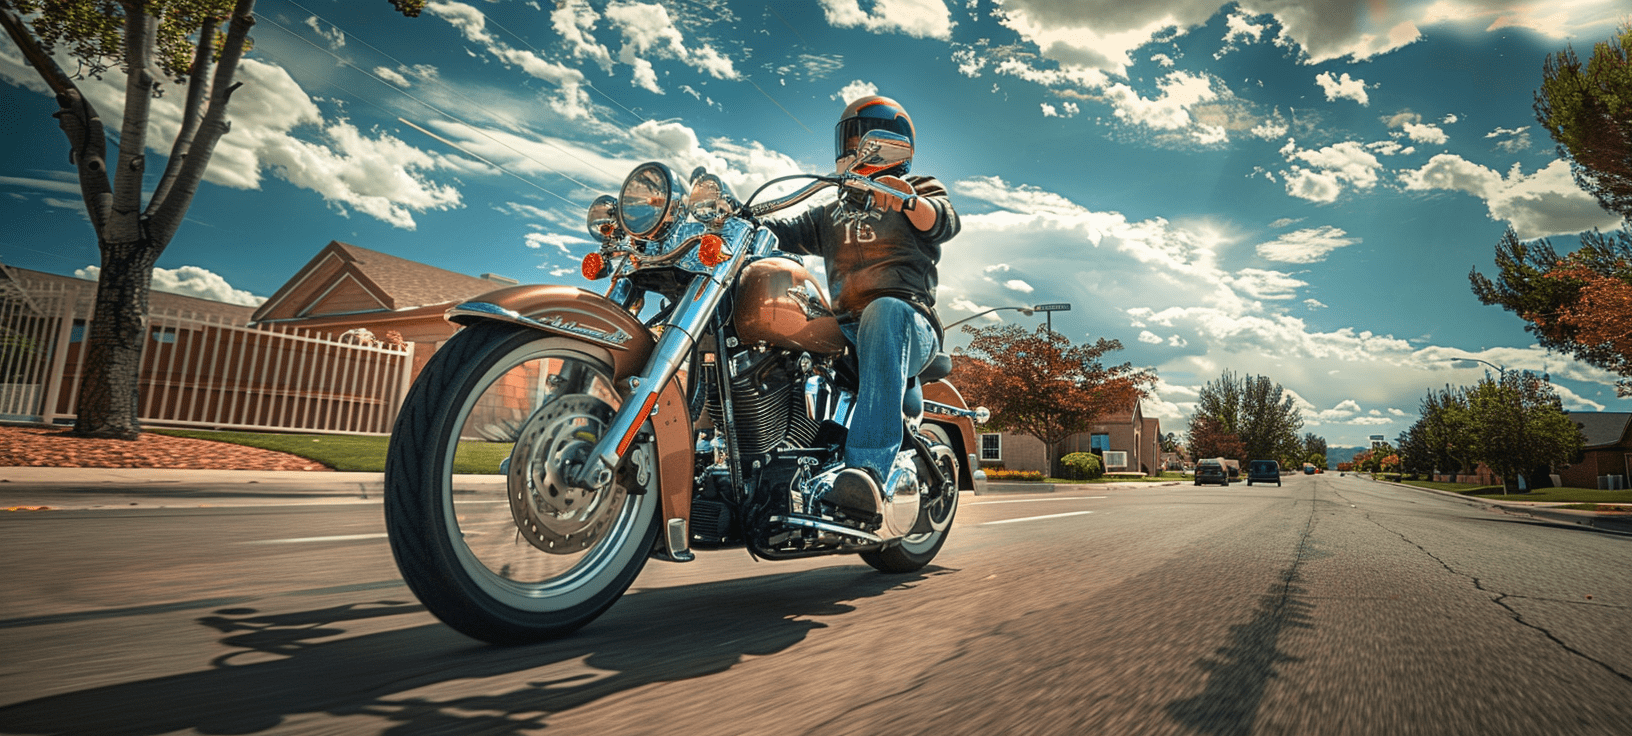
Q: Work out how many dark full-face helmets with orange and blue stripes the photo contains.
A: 1